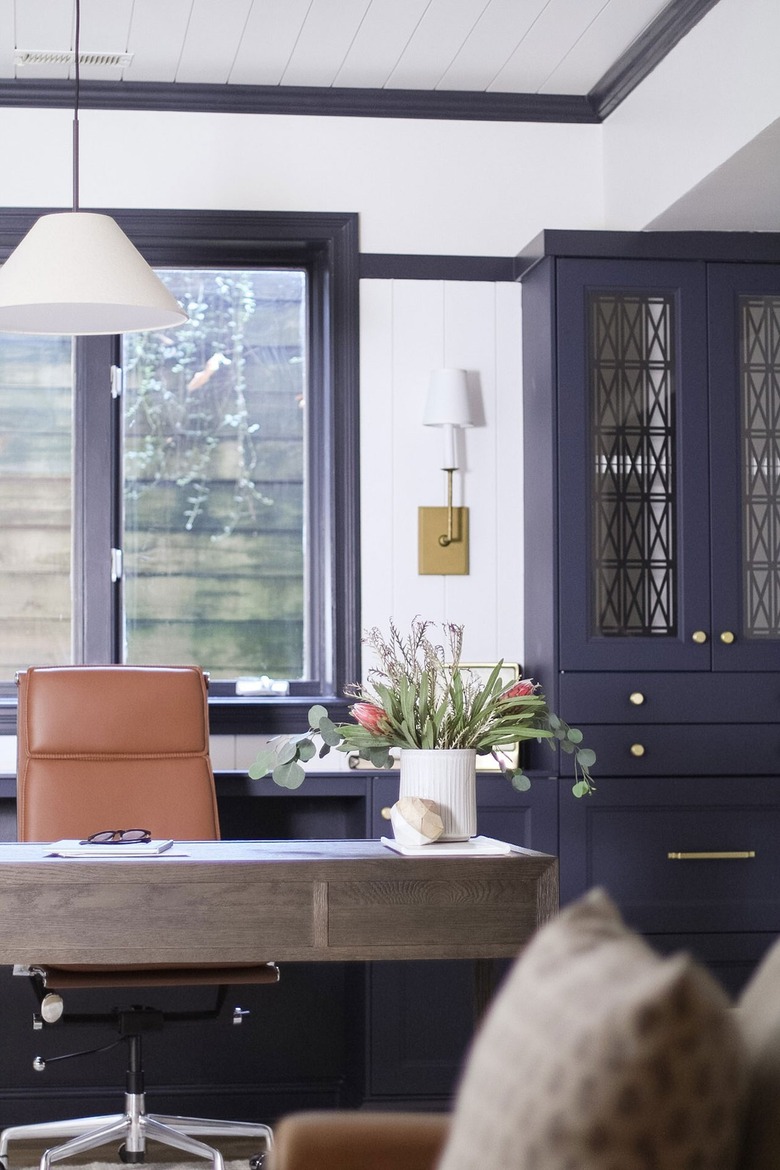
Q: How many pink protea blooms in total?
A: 2